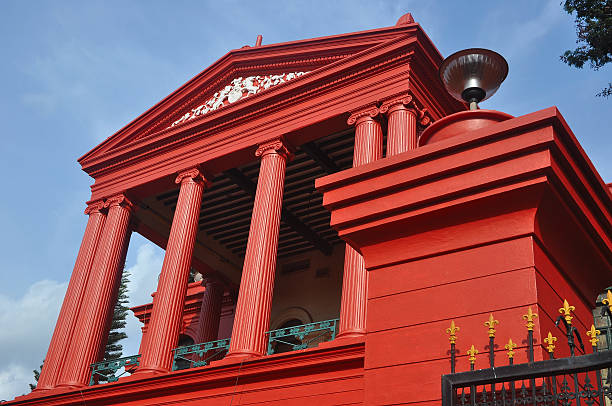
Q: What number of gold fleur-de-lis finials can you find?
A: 9